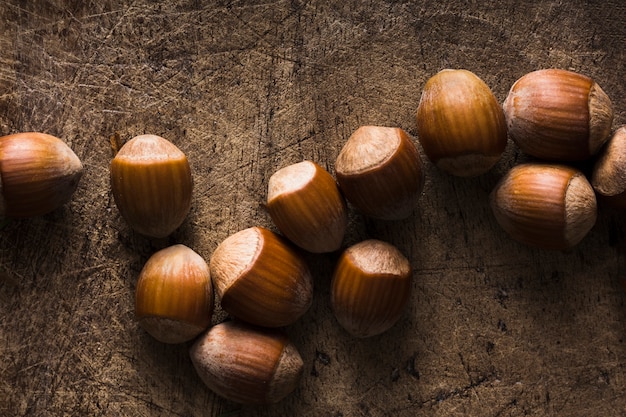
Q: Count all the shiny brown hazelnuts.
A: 12